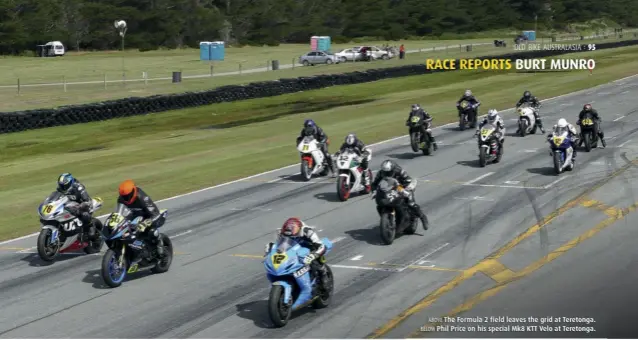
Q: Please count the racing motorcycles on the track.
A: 12